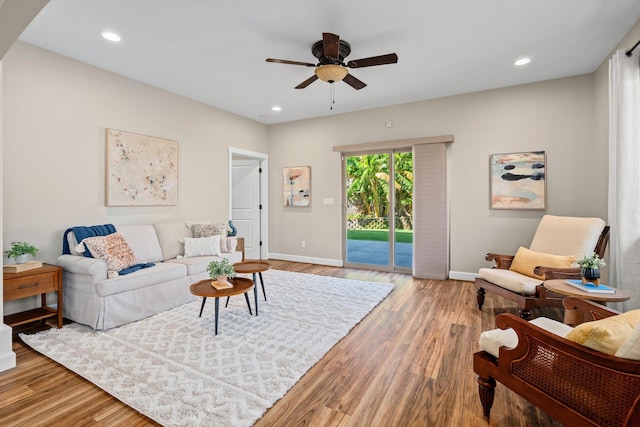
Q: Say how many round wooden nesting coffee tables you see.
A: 2